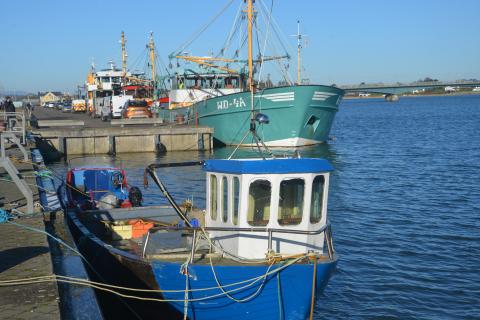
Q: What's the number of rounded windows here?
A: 6